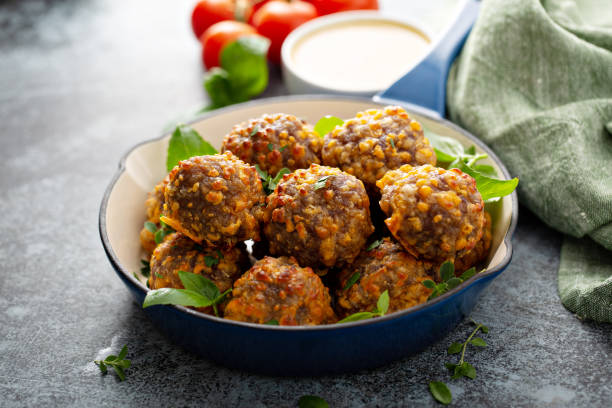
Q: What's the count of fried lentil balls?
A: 10